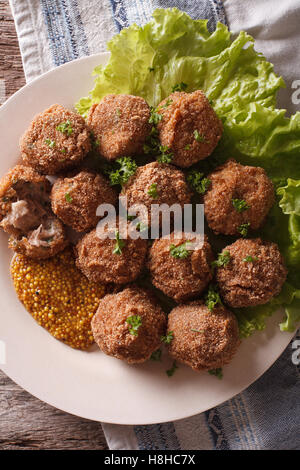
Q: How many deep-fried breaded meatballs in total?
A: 12